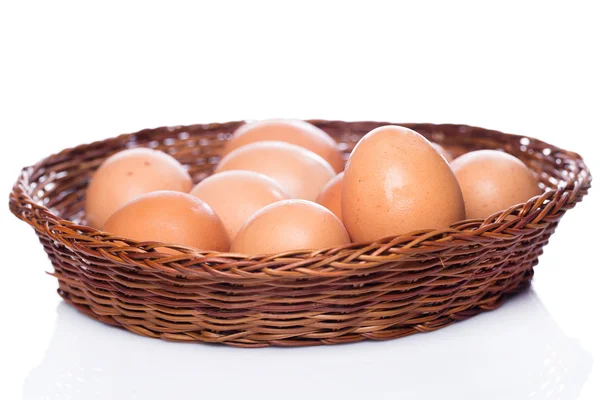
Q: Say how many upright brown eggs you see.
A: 1